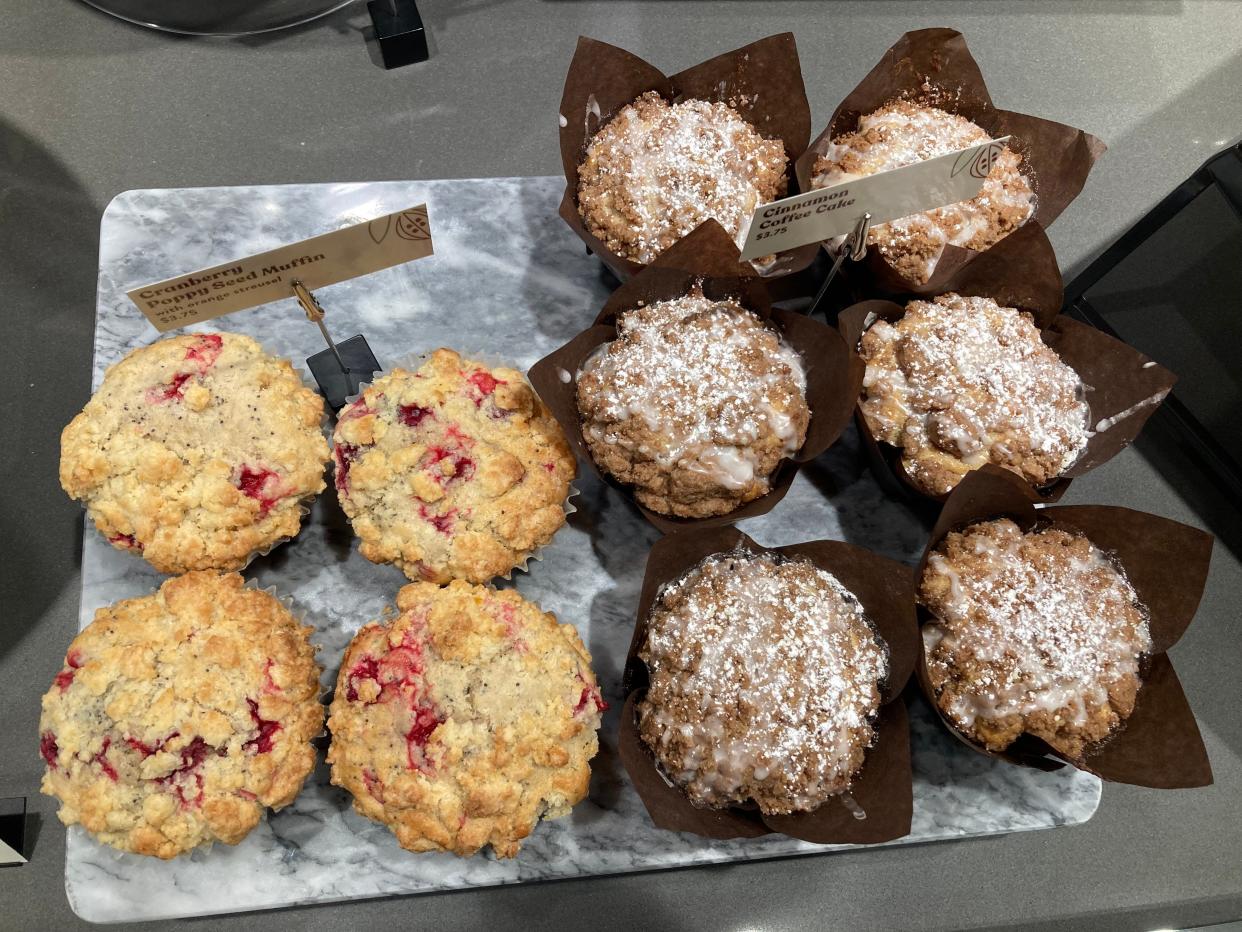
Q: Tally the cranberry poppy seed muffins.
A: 4